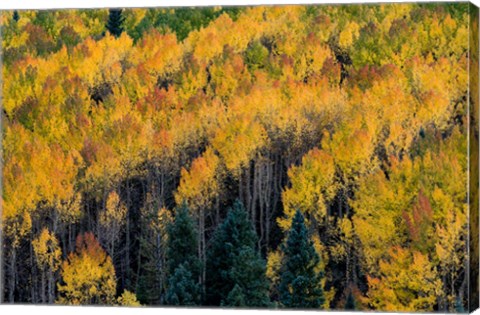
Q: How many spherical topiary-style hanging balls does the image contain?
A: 0